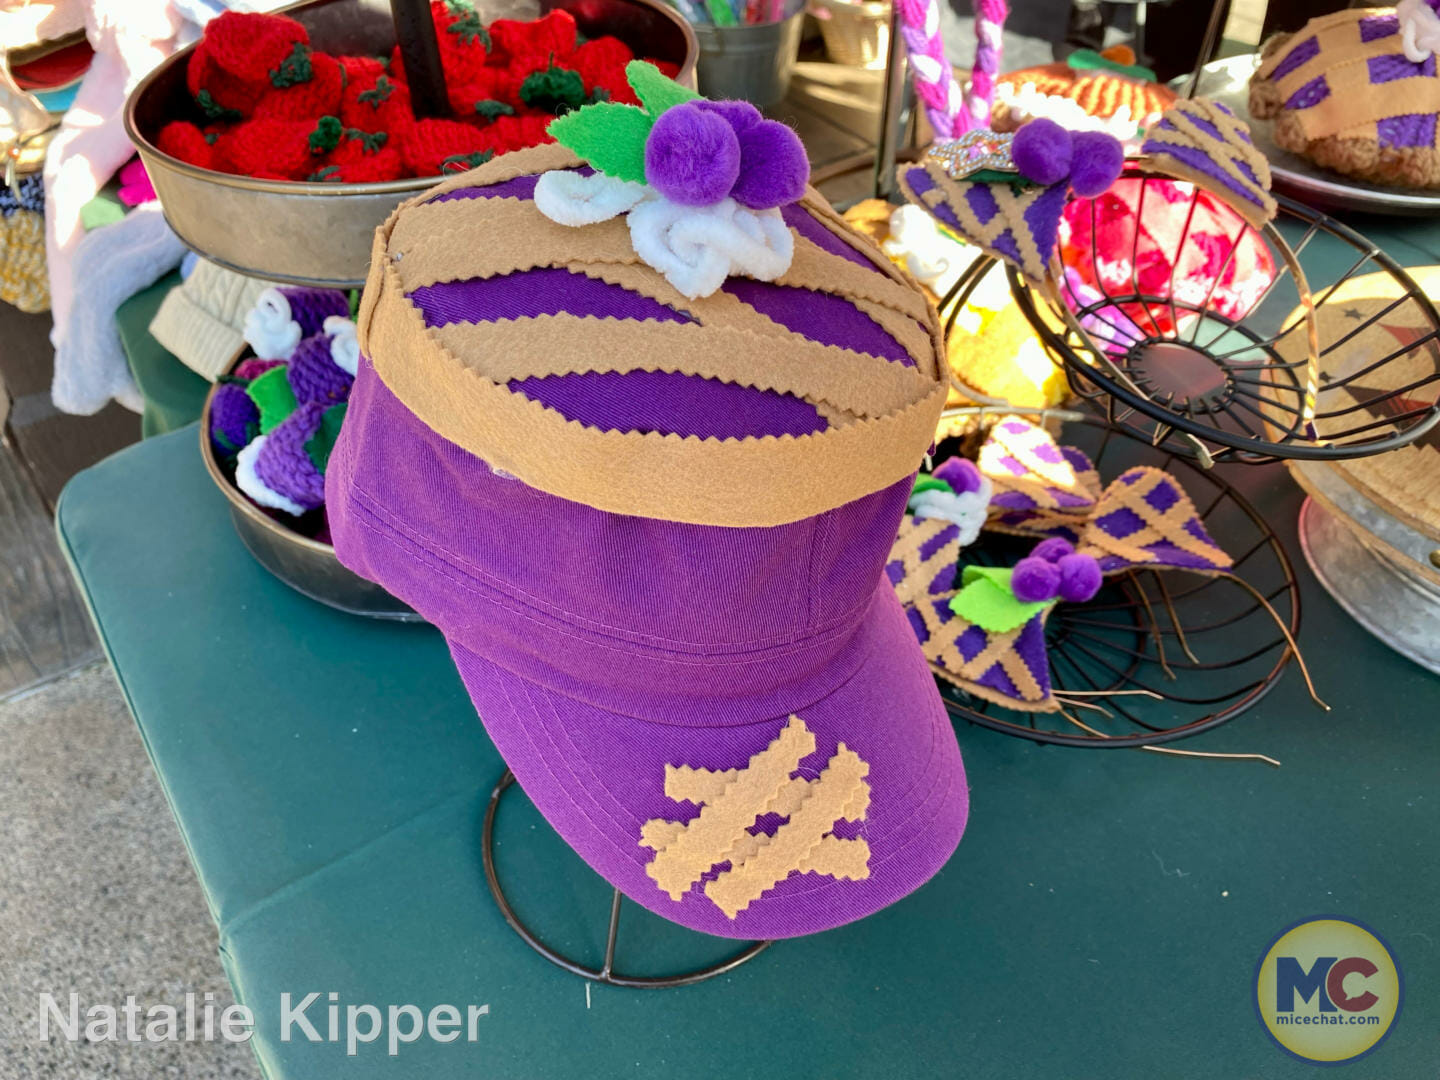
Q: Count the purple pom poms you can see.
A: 9